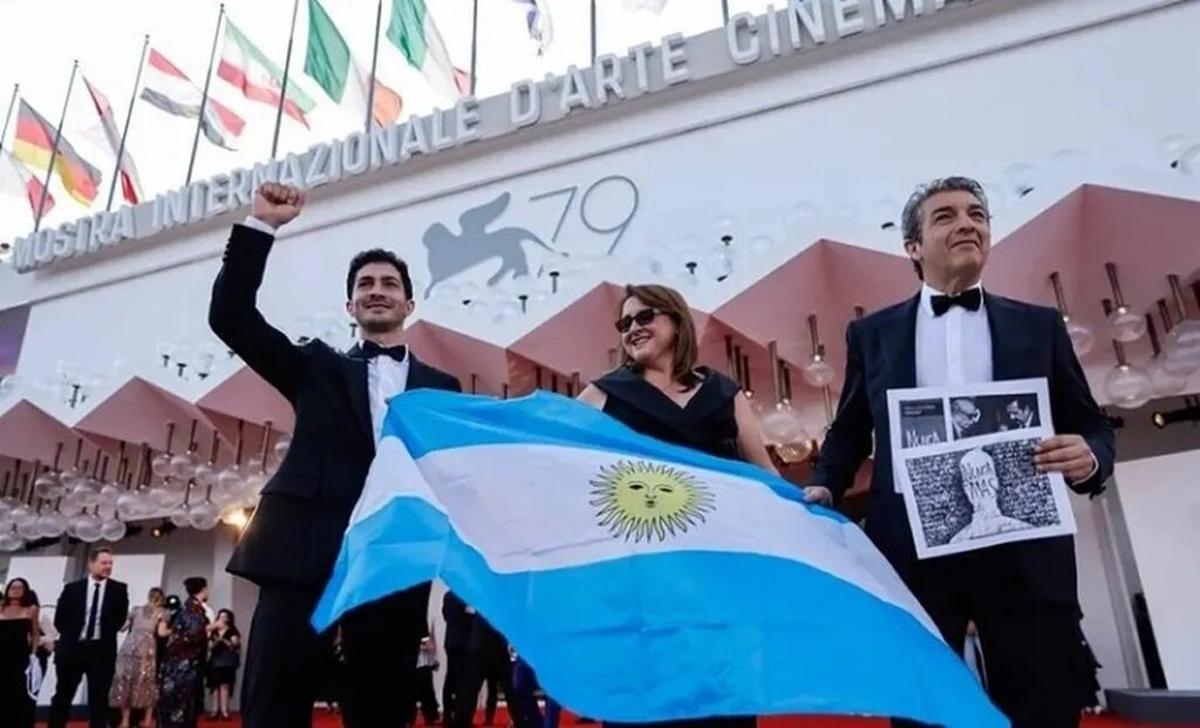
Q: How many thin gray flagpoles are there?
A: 9